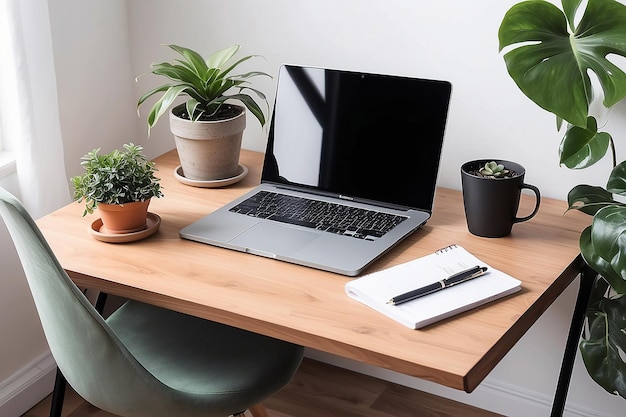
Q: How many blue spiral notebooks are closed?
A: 0